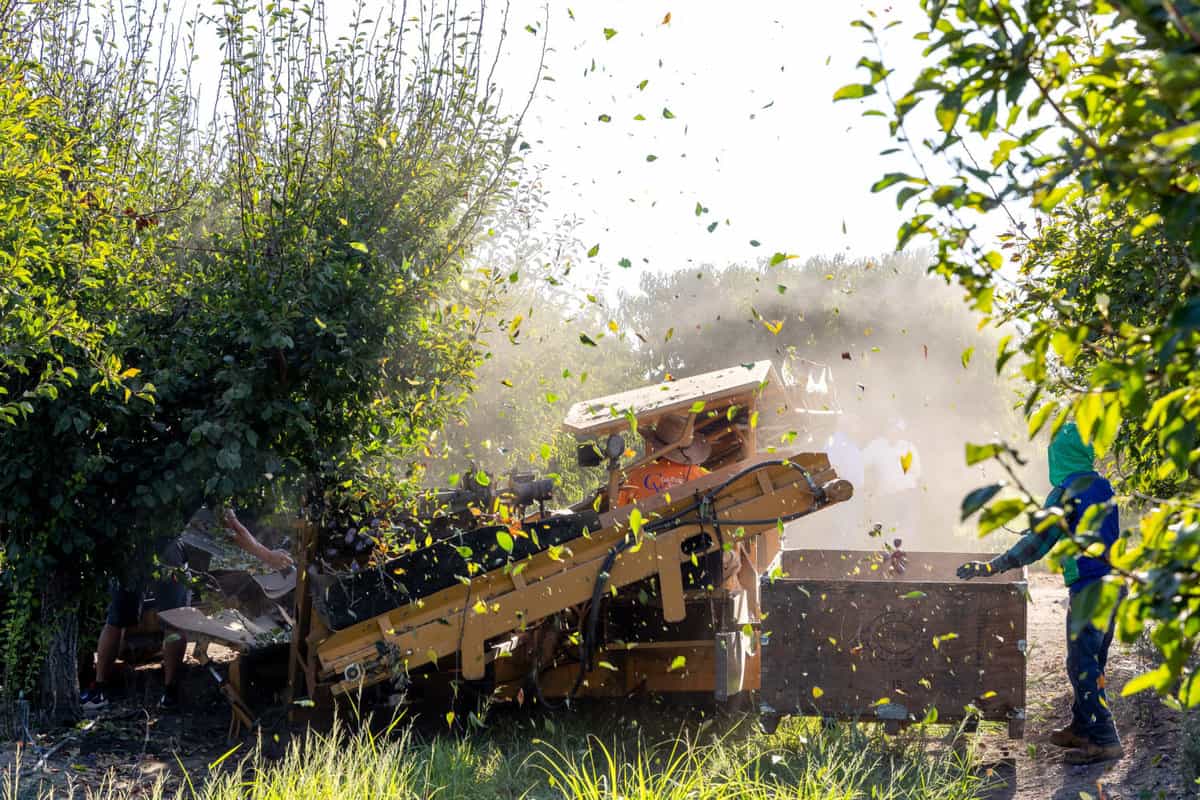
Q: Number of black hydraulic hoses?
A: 2